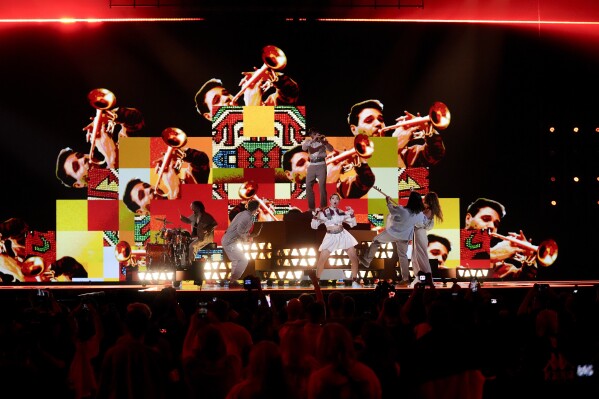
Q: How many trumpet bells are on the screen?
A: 9